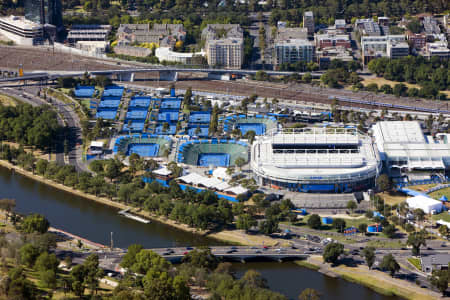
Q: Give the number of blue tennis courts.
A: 15